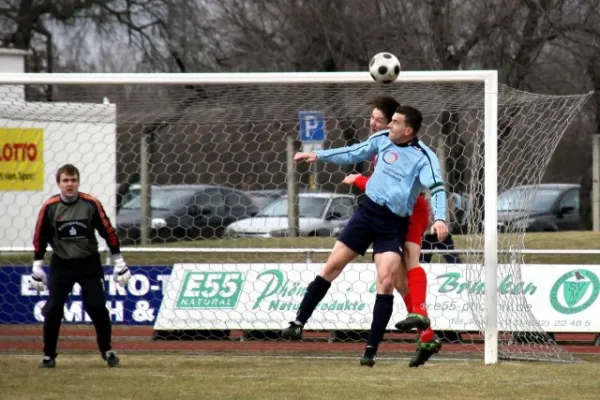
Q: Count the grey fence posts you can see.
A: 4